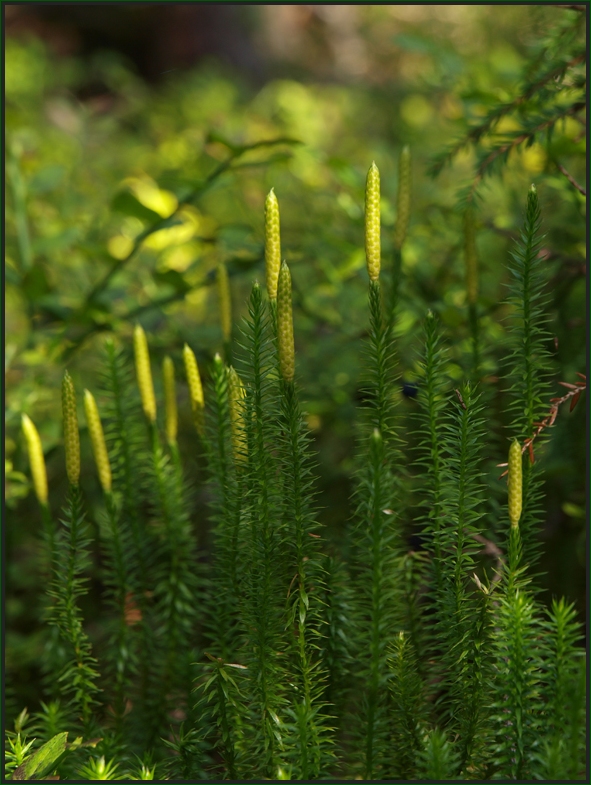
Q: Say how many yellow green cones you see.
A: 14